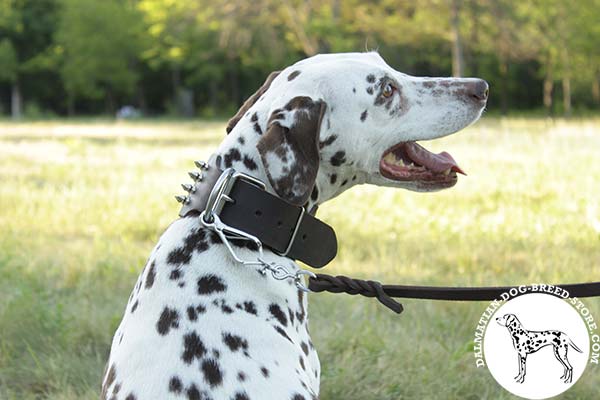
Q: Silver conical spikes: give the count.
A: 4